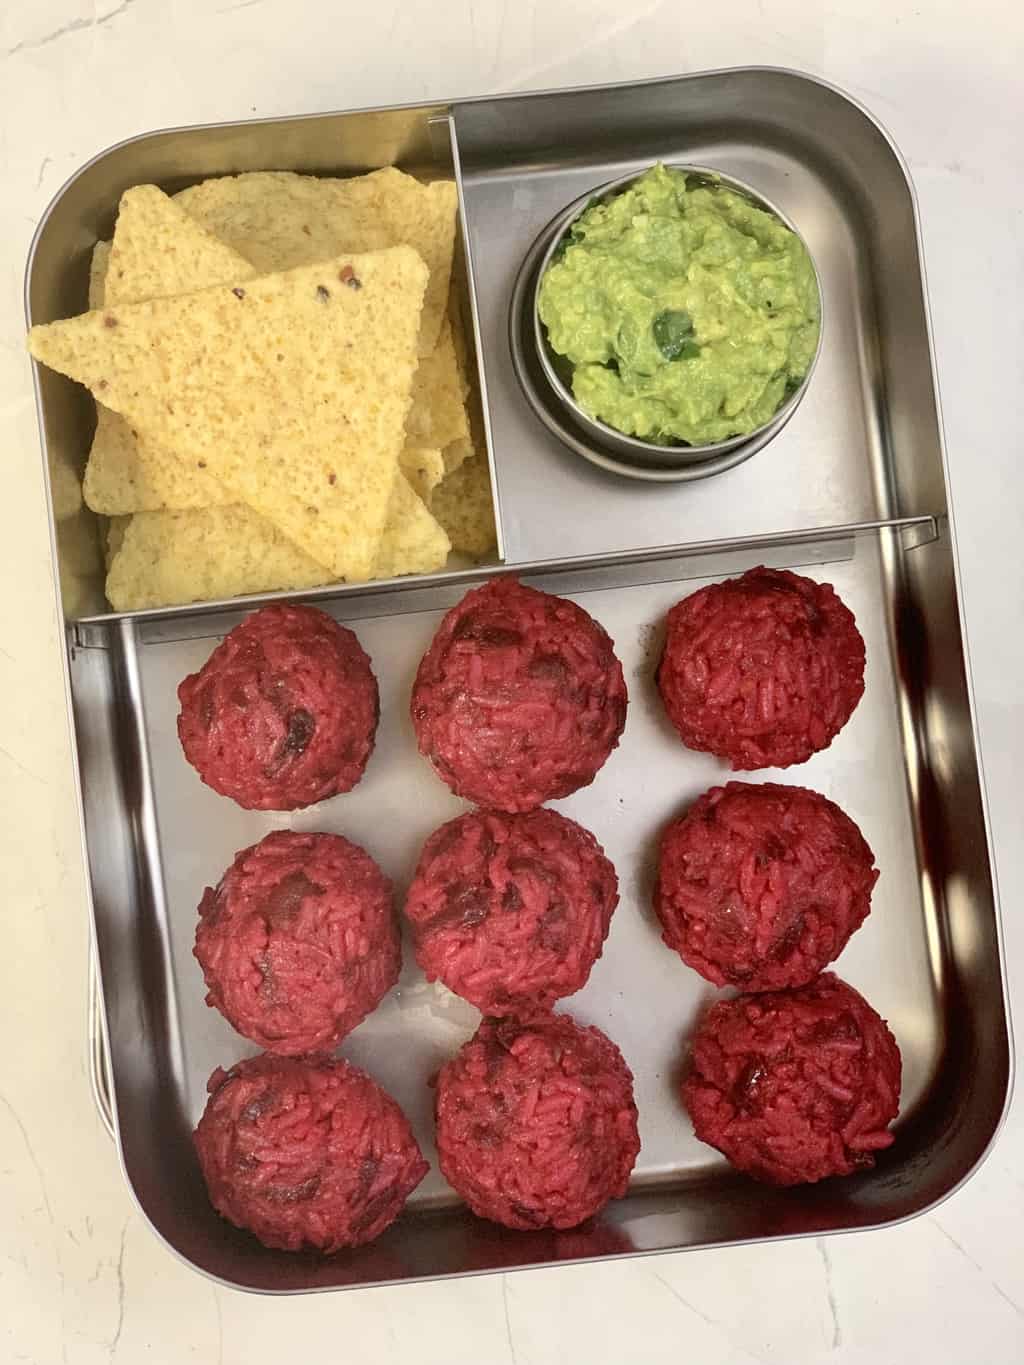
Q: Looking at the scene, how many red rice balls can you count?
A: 9